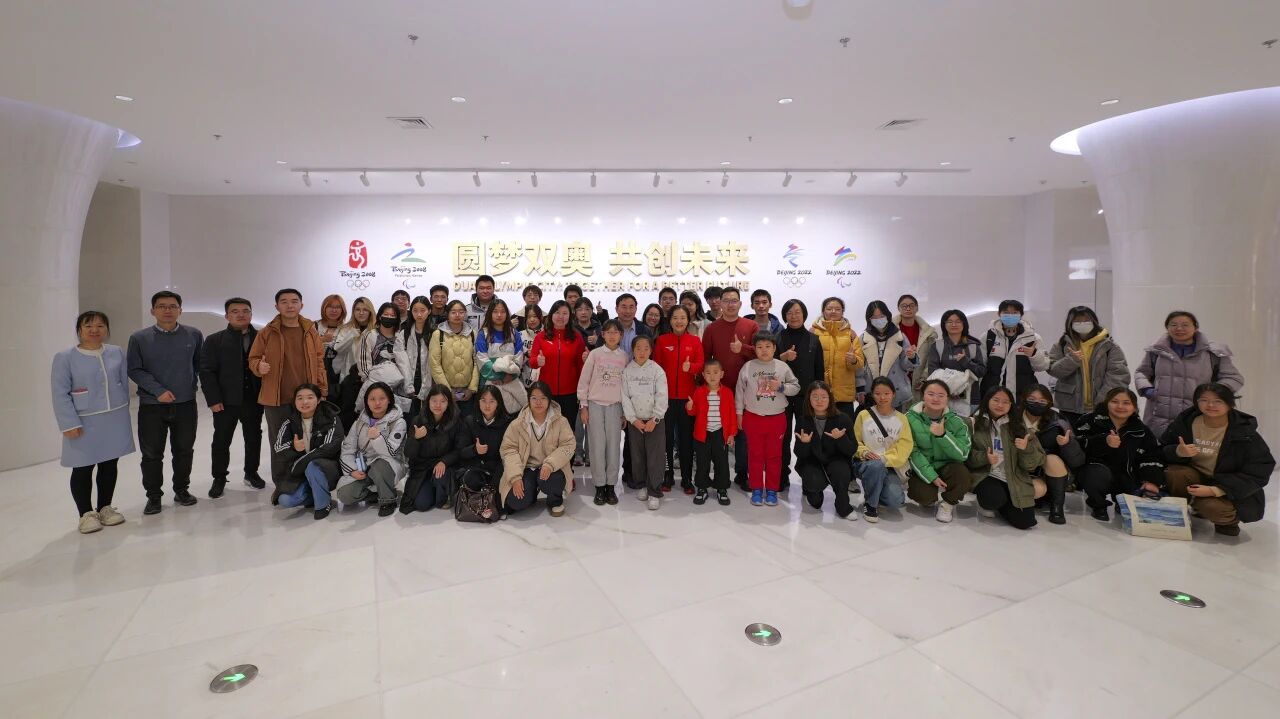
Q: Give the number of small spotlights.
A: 11